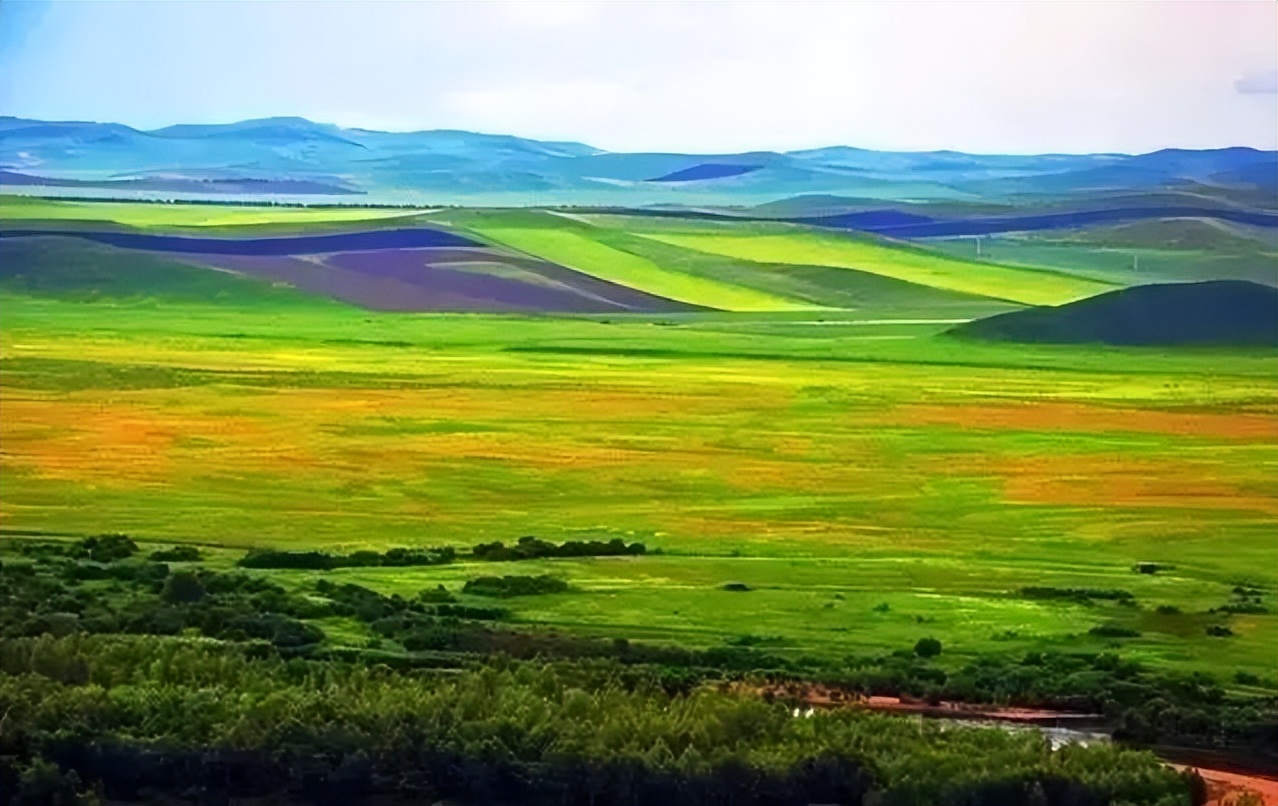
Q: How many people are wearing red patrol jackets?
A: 0